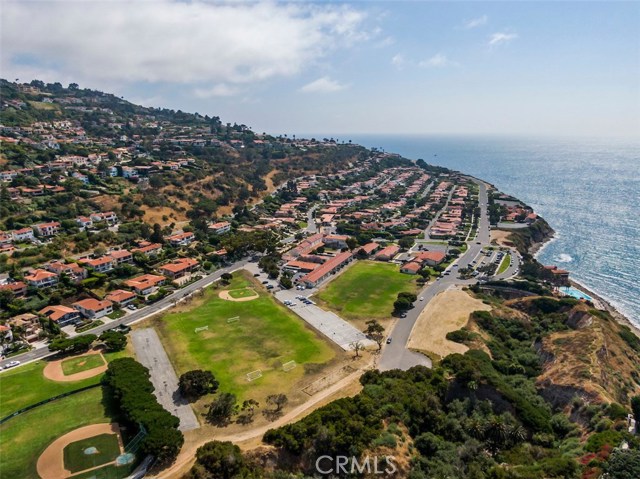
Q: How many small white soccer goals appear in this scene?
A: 4